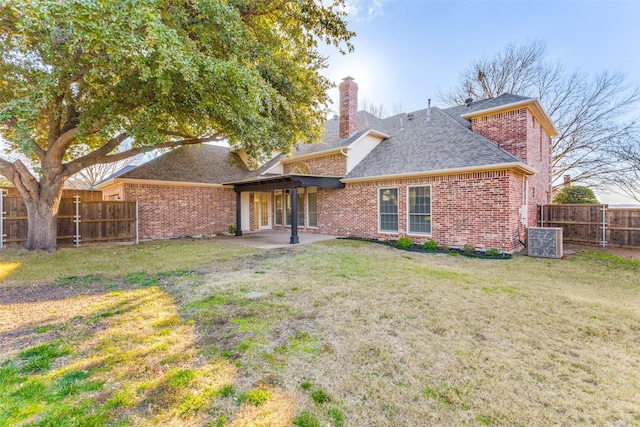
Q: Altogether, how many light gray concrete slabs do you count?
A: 1